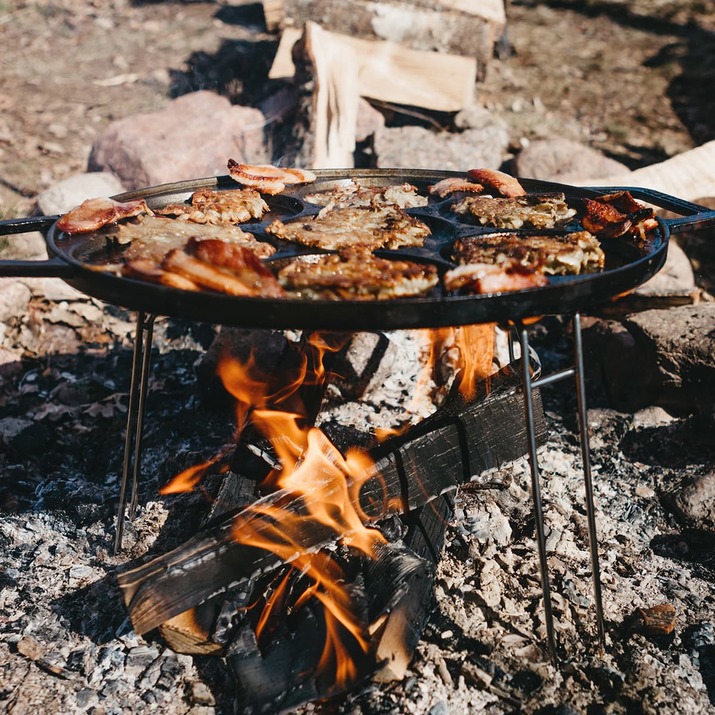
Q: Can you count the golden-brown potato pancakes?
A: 7